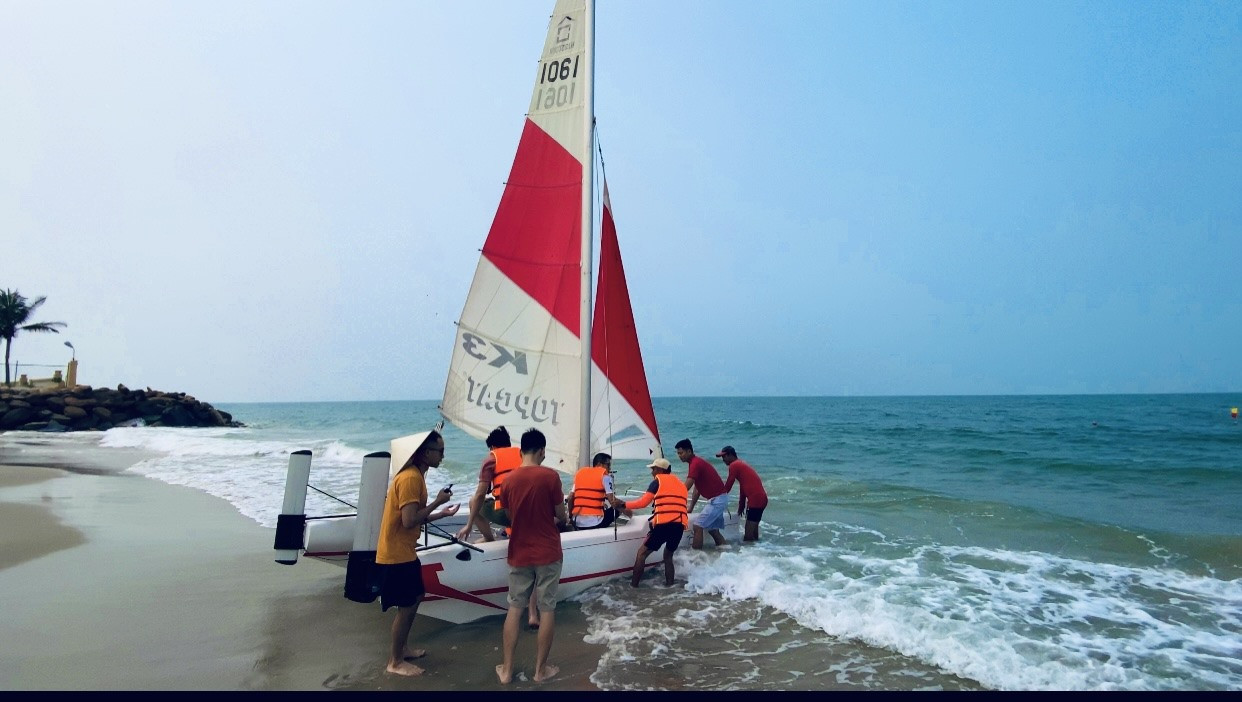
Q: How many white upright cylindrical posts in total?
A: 2